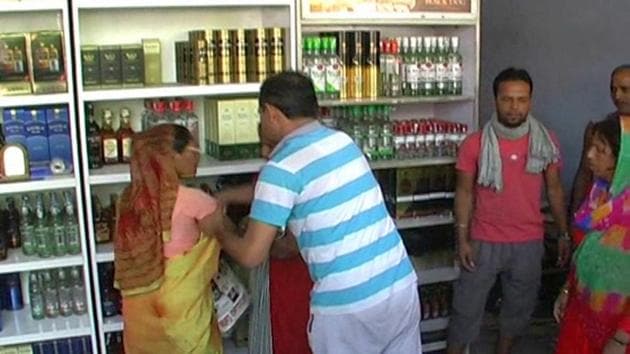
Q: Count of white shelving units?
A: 3